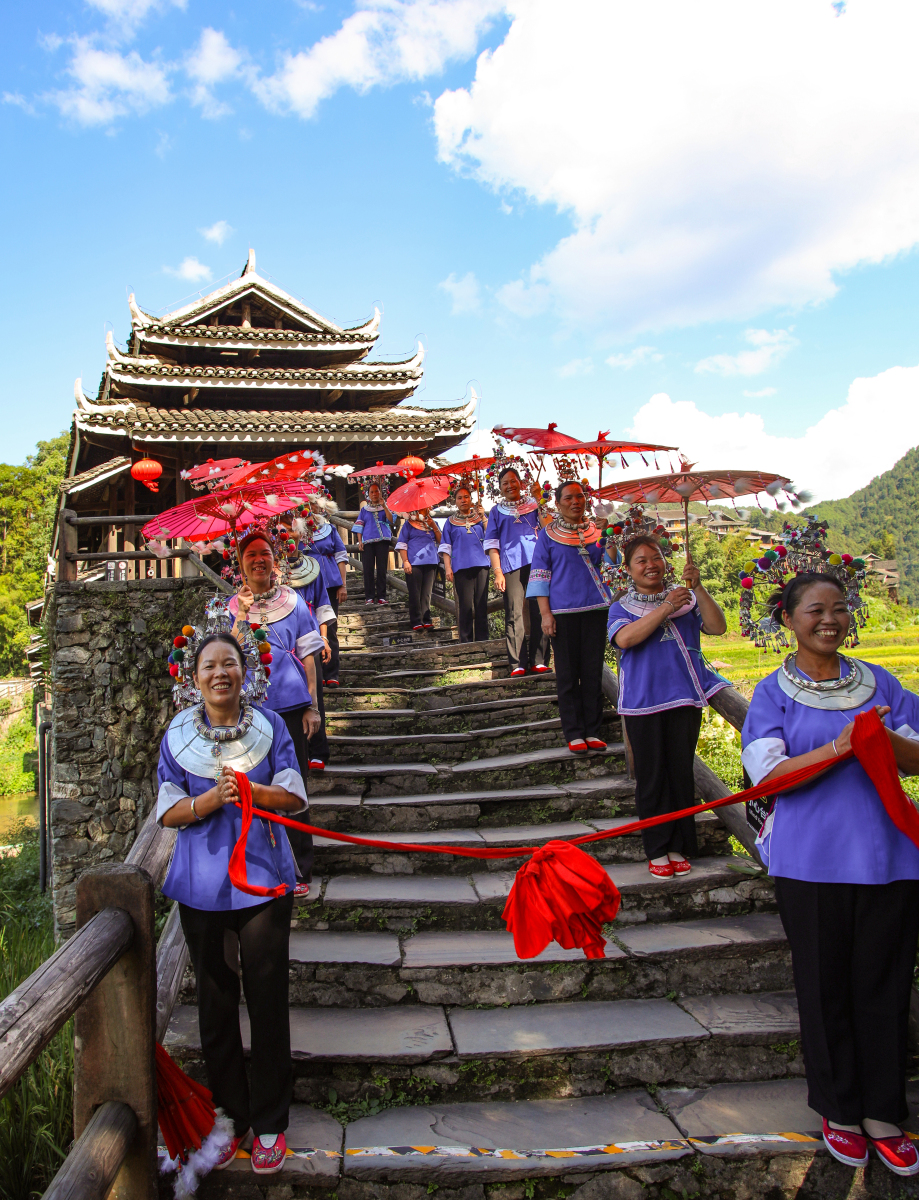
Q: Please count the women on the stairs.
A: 11